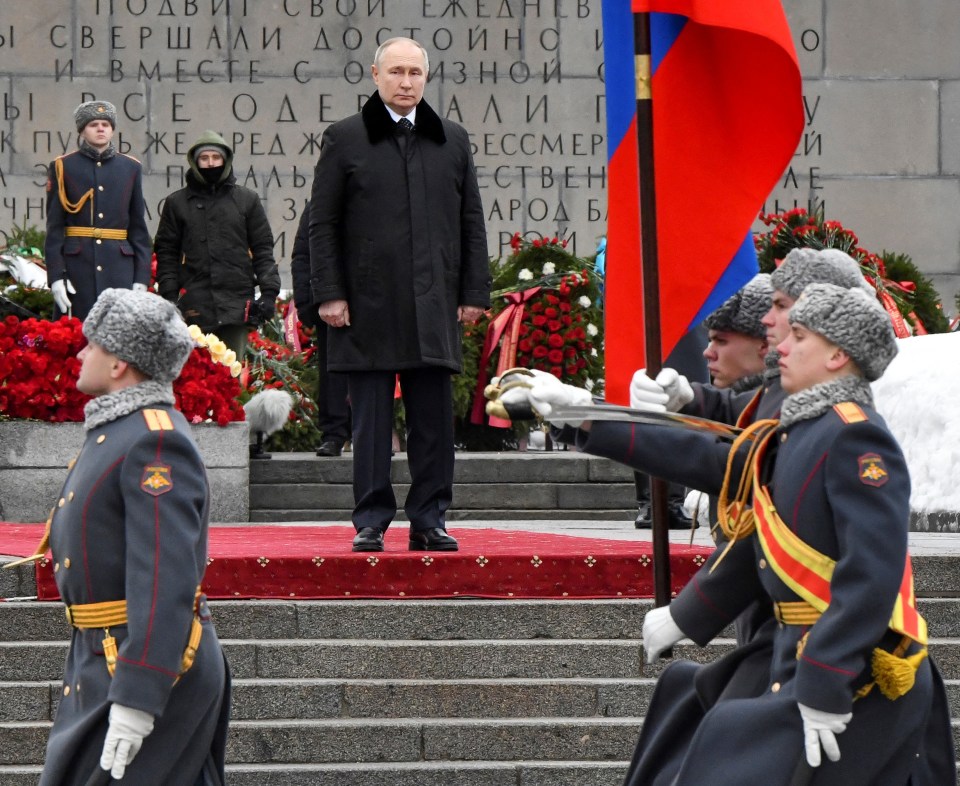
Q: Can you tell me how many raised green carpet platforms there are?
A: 0